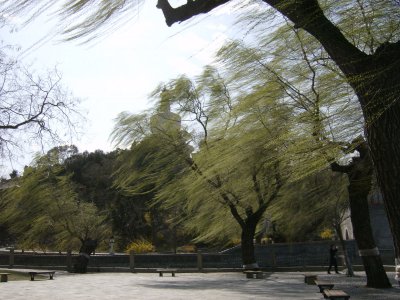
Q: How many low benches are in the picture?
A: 7